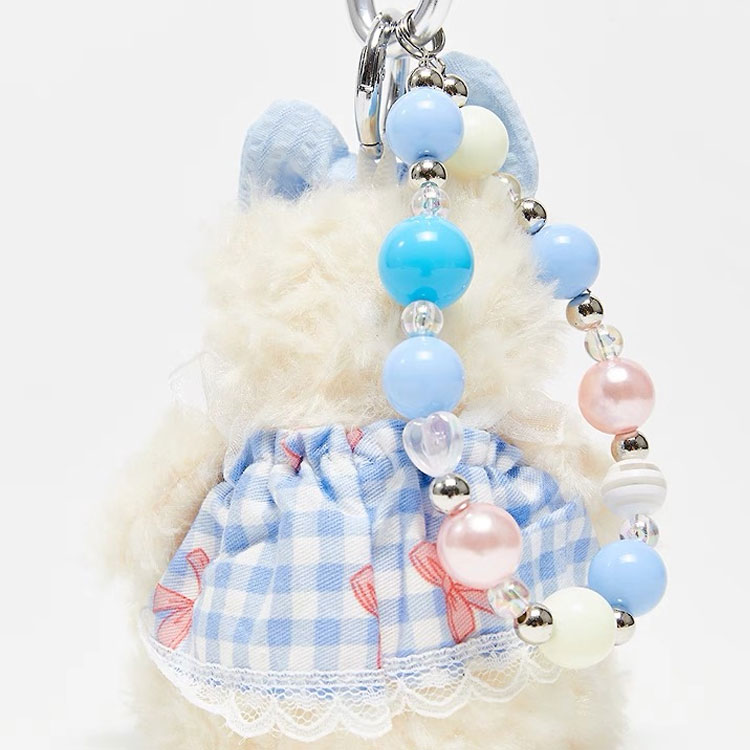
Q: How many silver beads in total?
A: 9